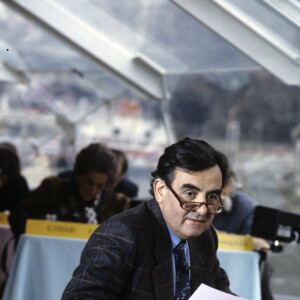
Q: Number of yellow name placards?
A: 3